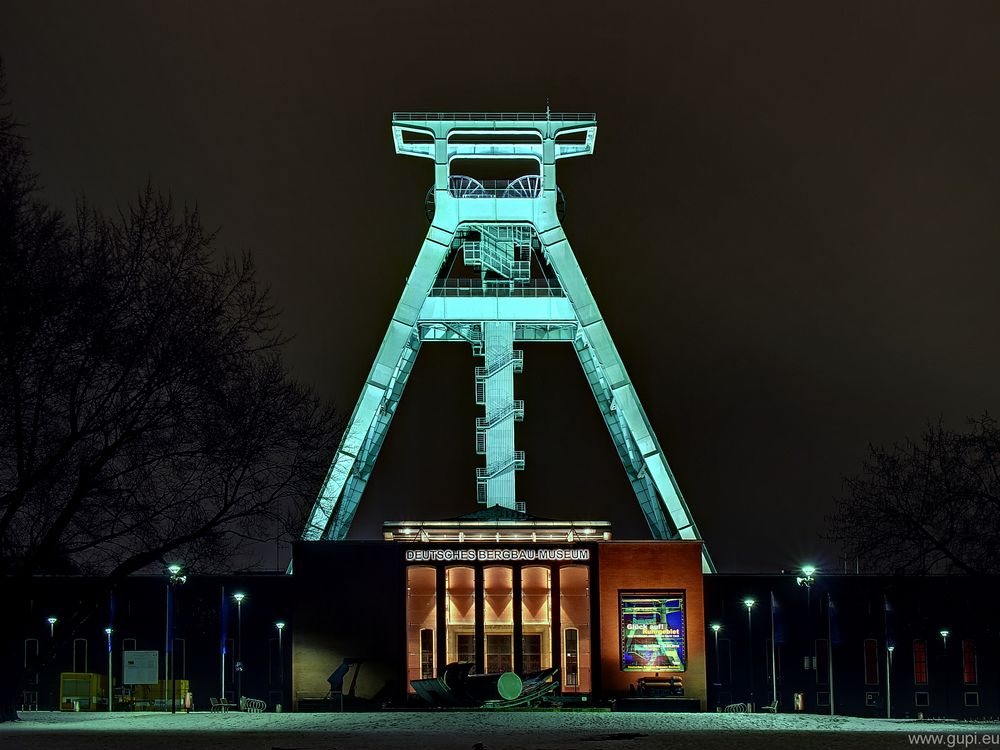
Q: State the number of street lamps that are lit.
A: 10